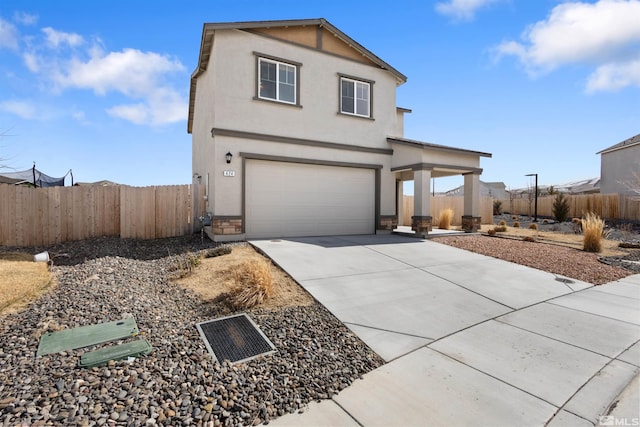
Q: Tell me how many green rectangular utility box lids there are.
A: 2